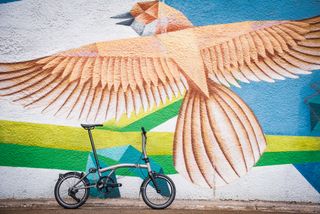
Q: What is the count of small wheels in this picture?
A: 2